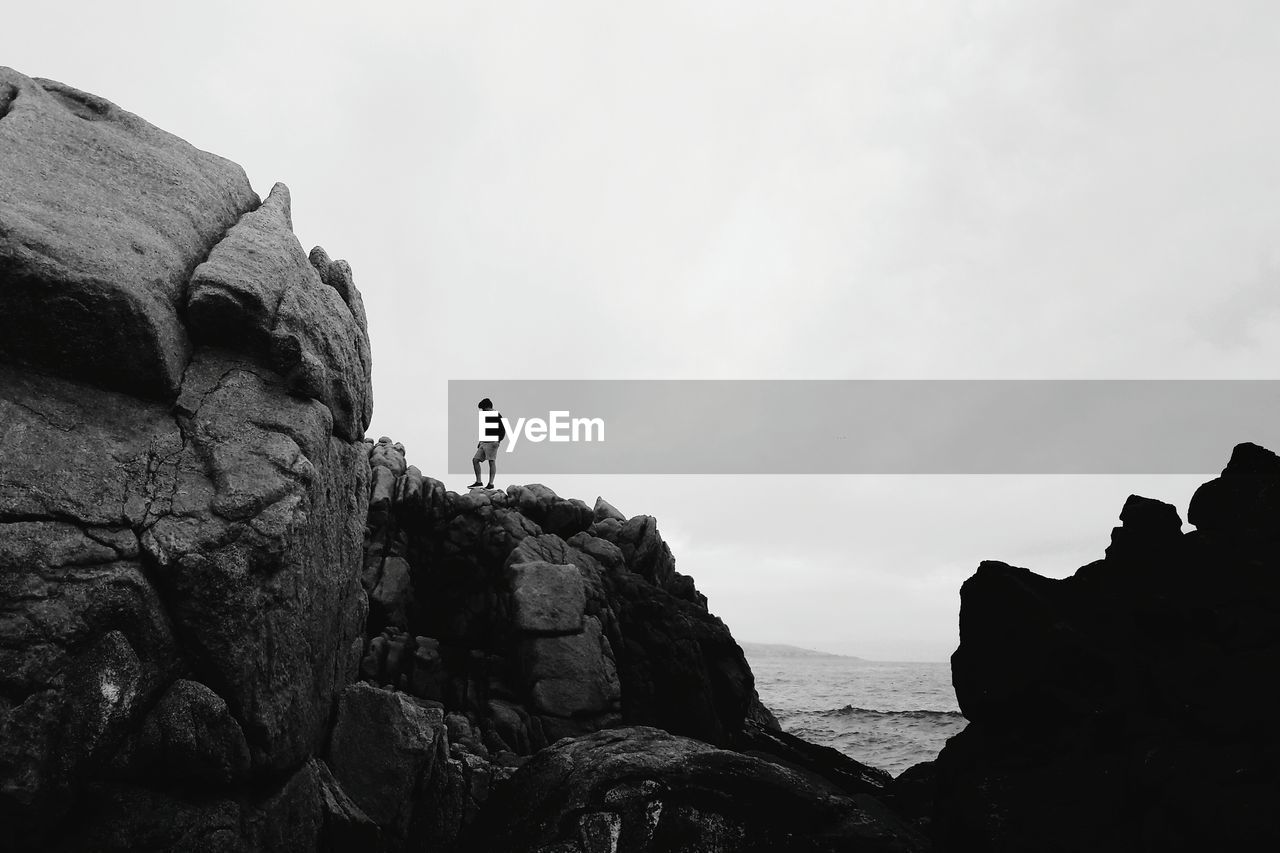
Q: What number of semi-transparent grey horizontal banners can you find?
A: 1